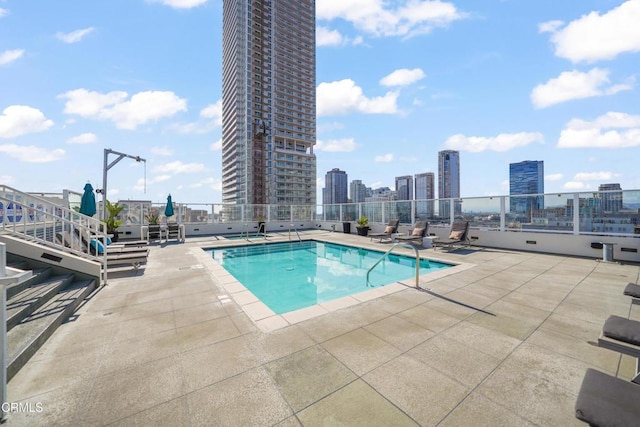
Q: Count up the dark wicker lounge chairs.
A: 3